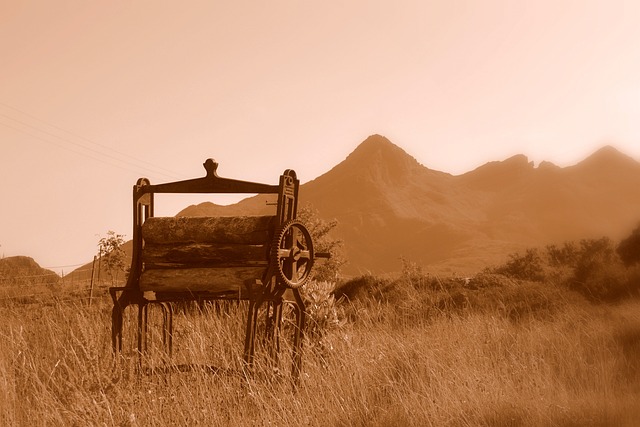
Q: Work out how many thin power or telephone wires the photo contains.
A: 3